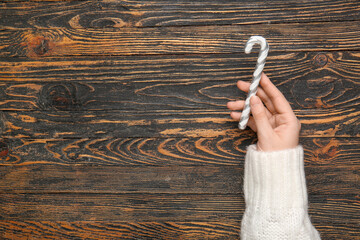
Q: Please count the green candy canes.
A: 0